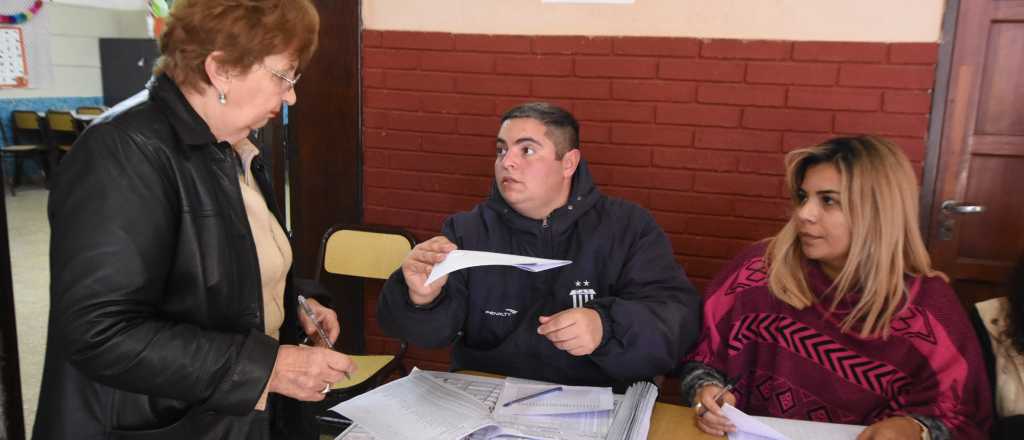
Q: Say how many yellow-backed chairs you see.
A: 4